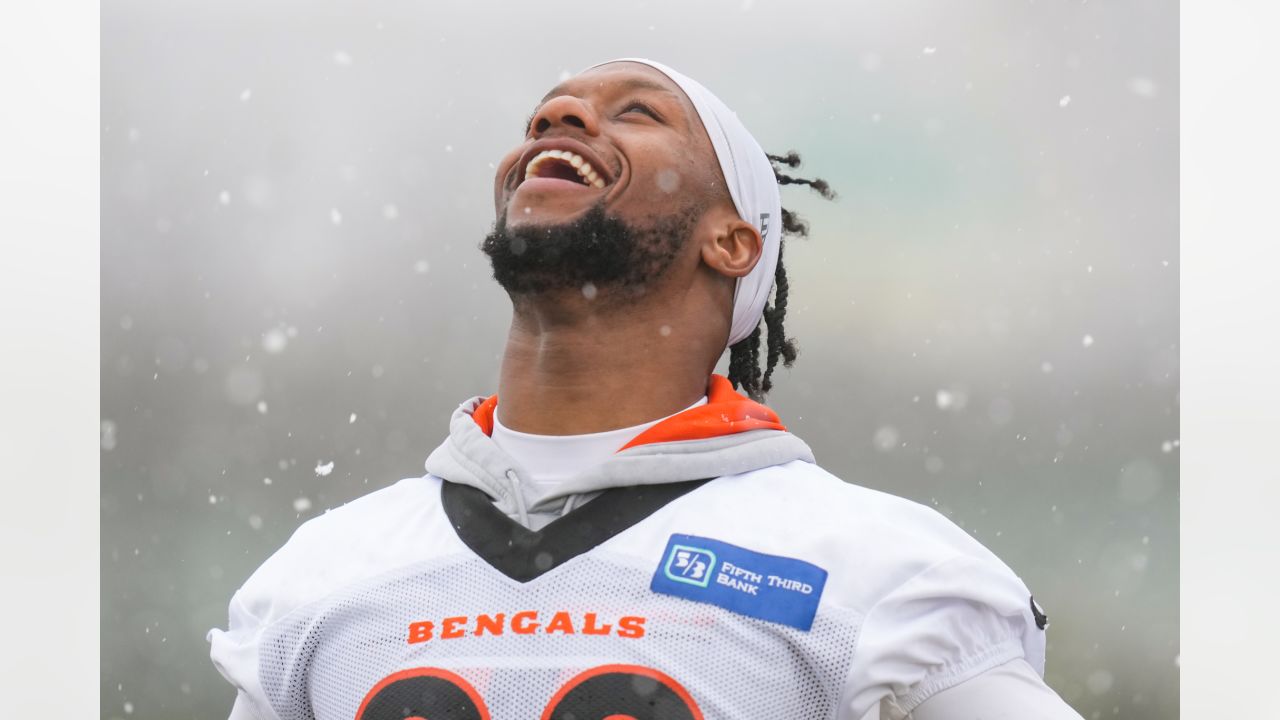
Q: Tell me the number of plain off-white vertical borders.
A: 2